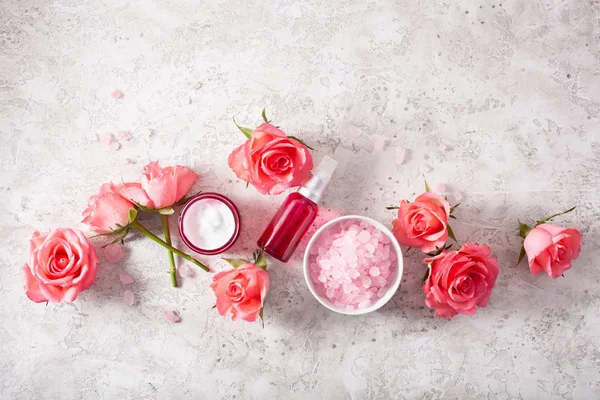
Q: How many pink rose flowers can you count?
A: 8